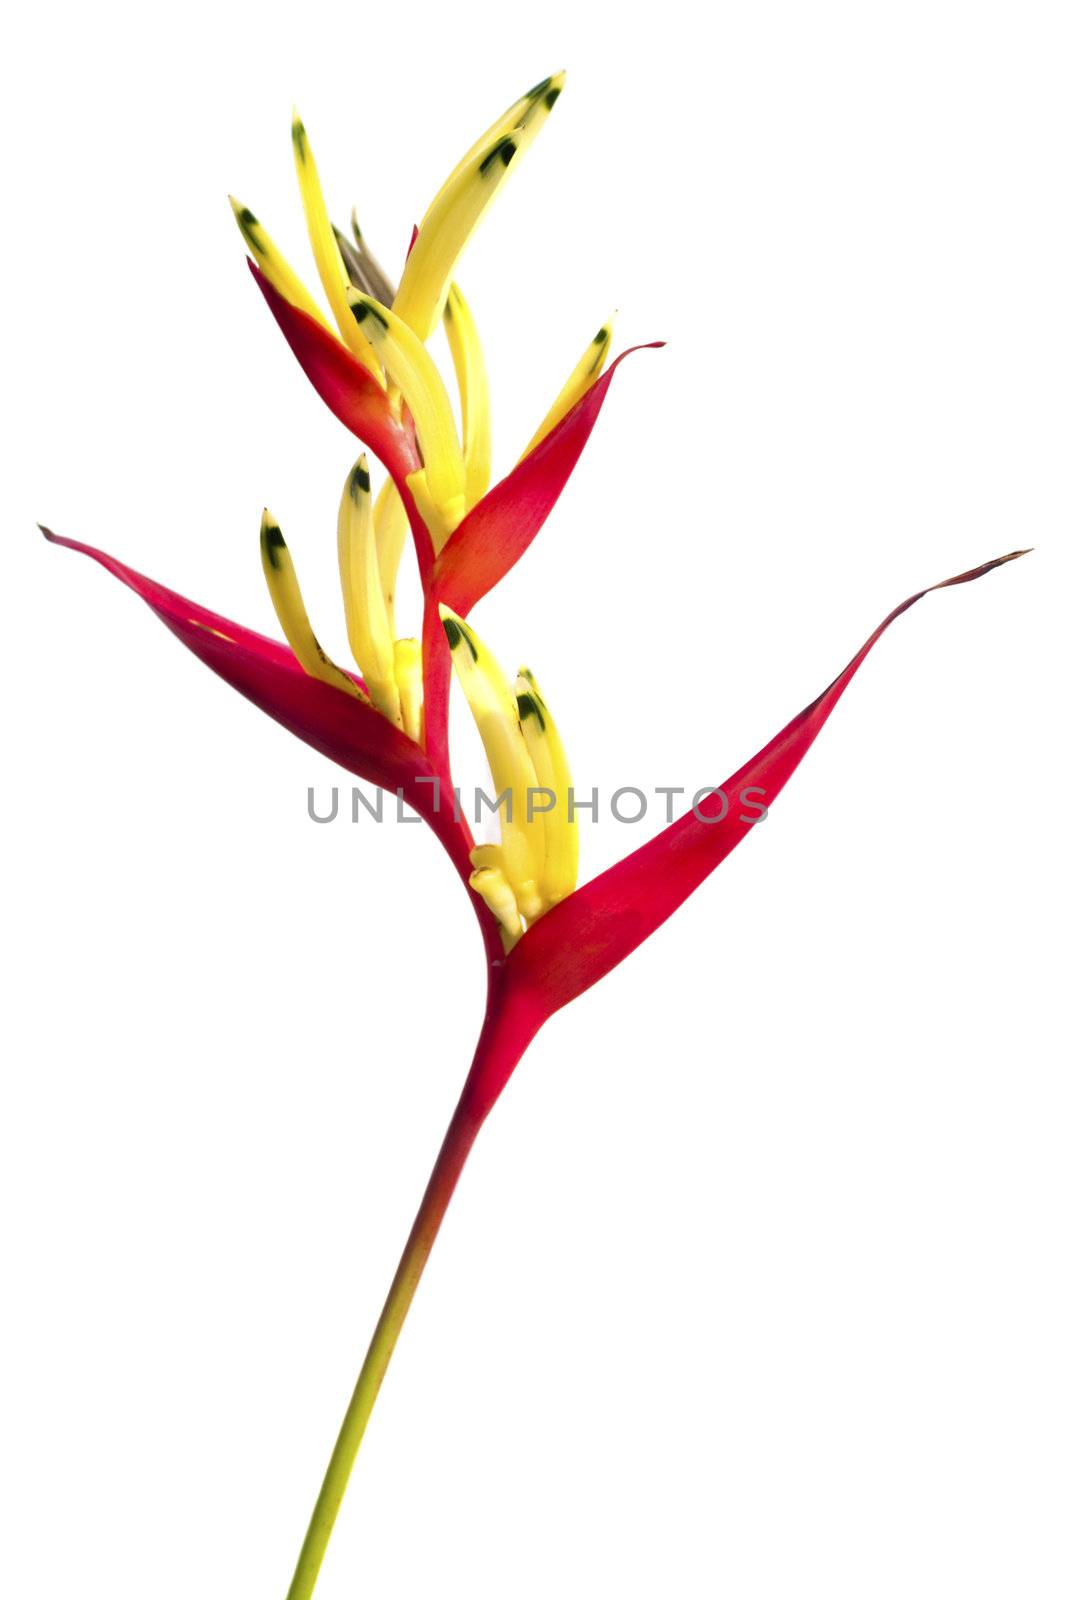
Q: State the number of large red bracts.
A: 4